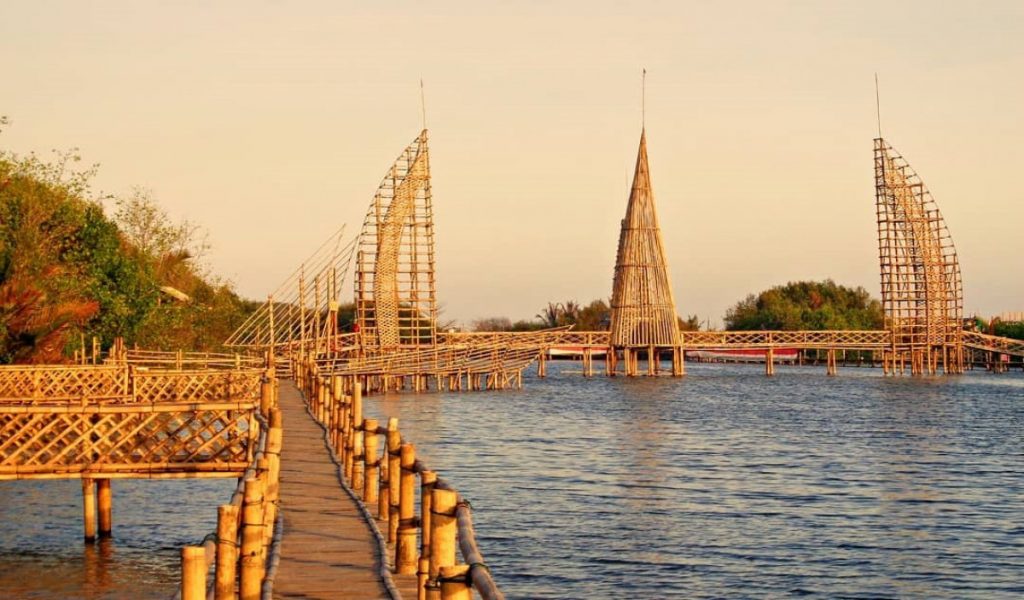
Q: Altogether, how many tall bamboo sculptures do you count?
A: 3